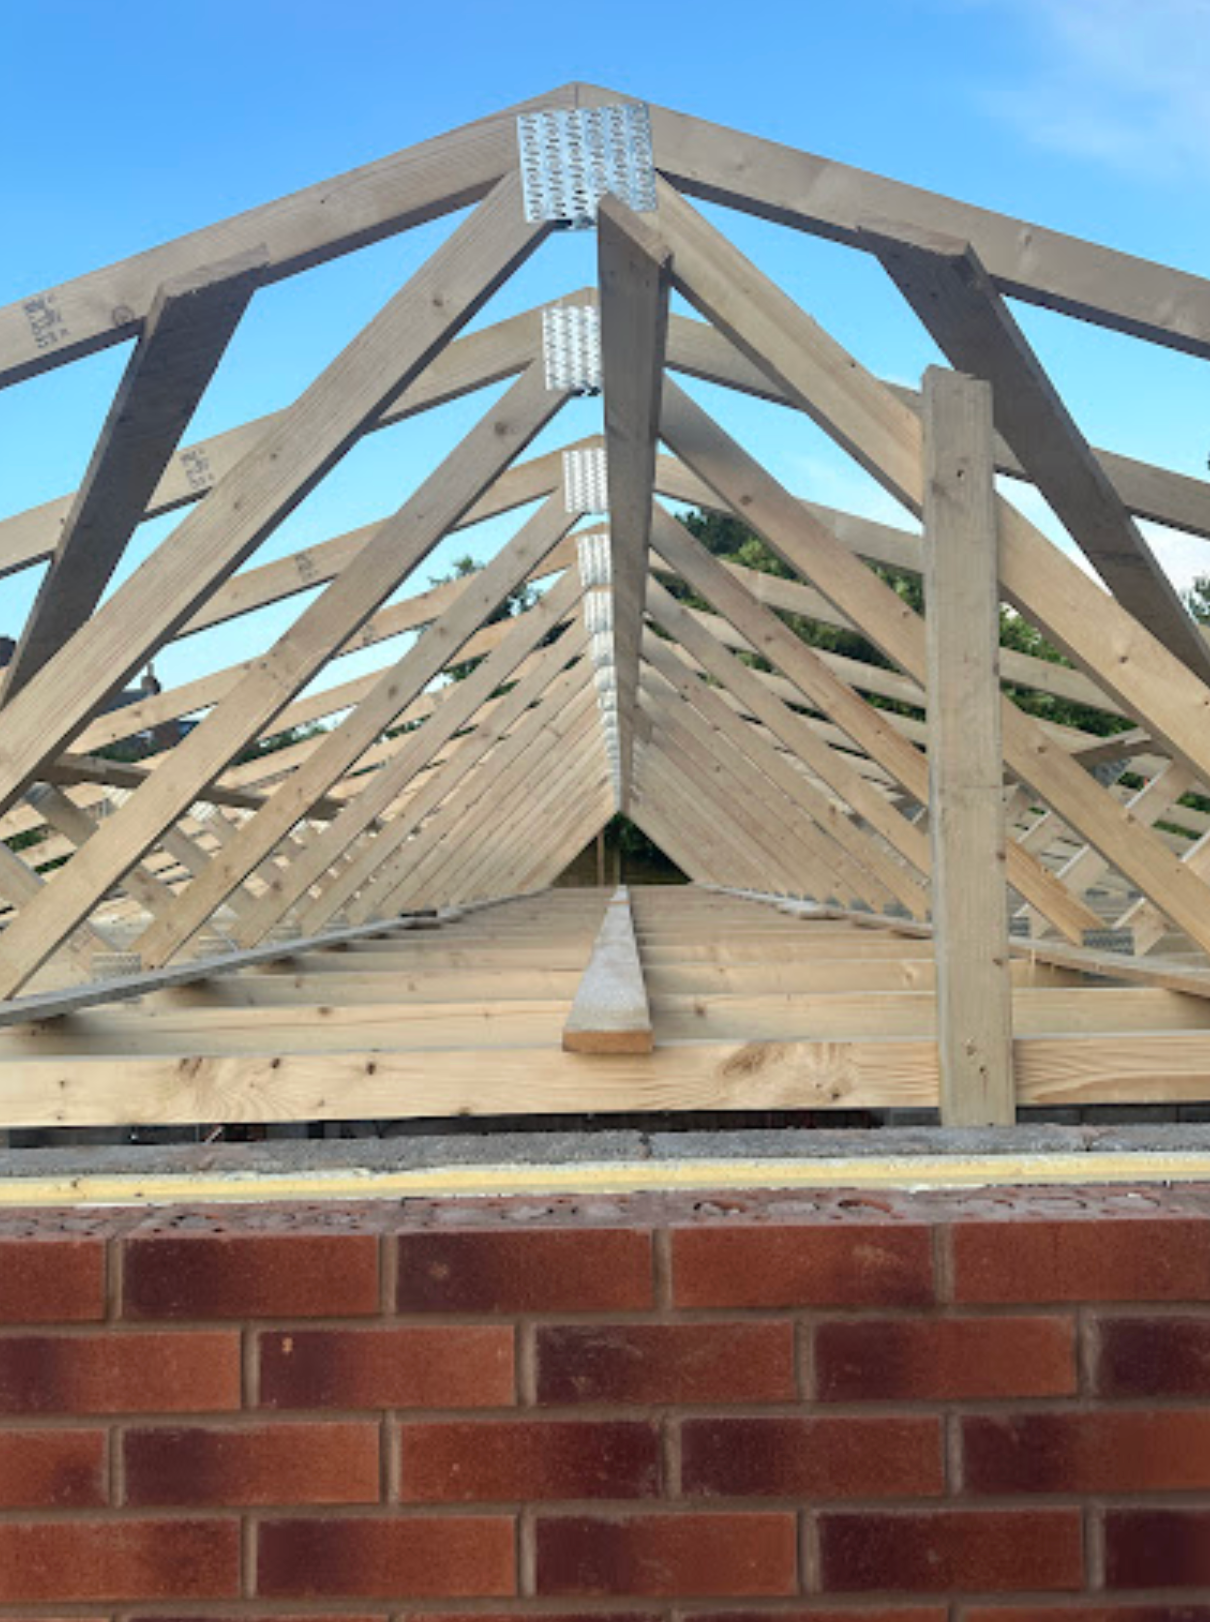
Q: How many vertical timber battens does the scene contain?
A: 1